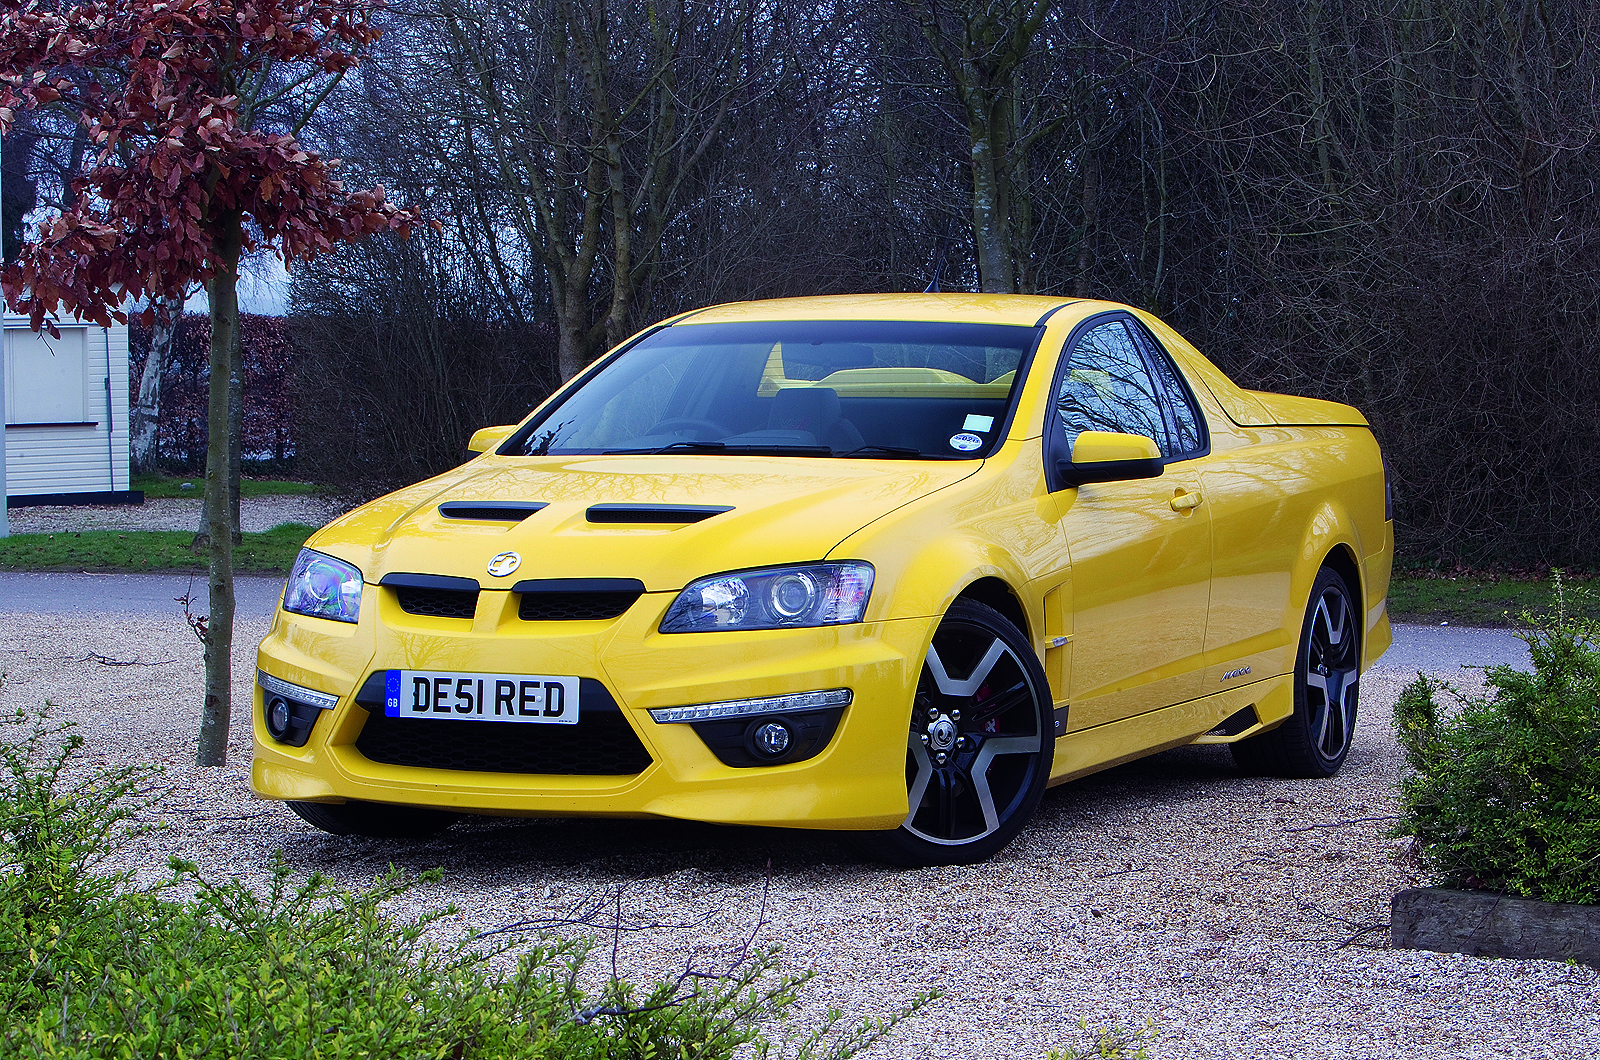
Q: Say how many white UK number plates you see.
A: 1